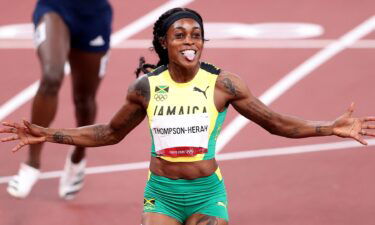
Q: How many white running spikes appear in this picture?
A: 2